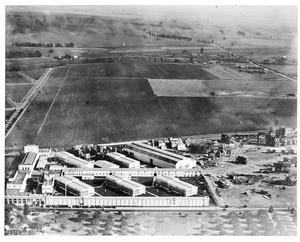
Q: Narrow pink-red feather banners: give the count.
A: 0